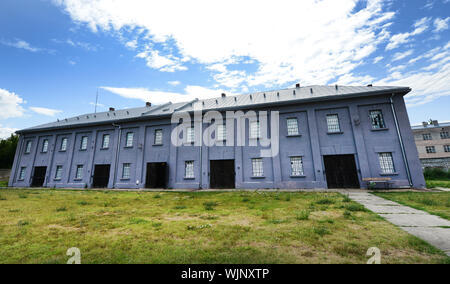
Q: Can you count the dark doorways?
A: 5